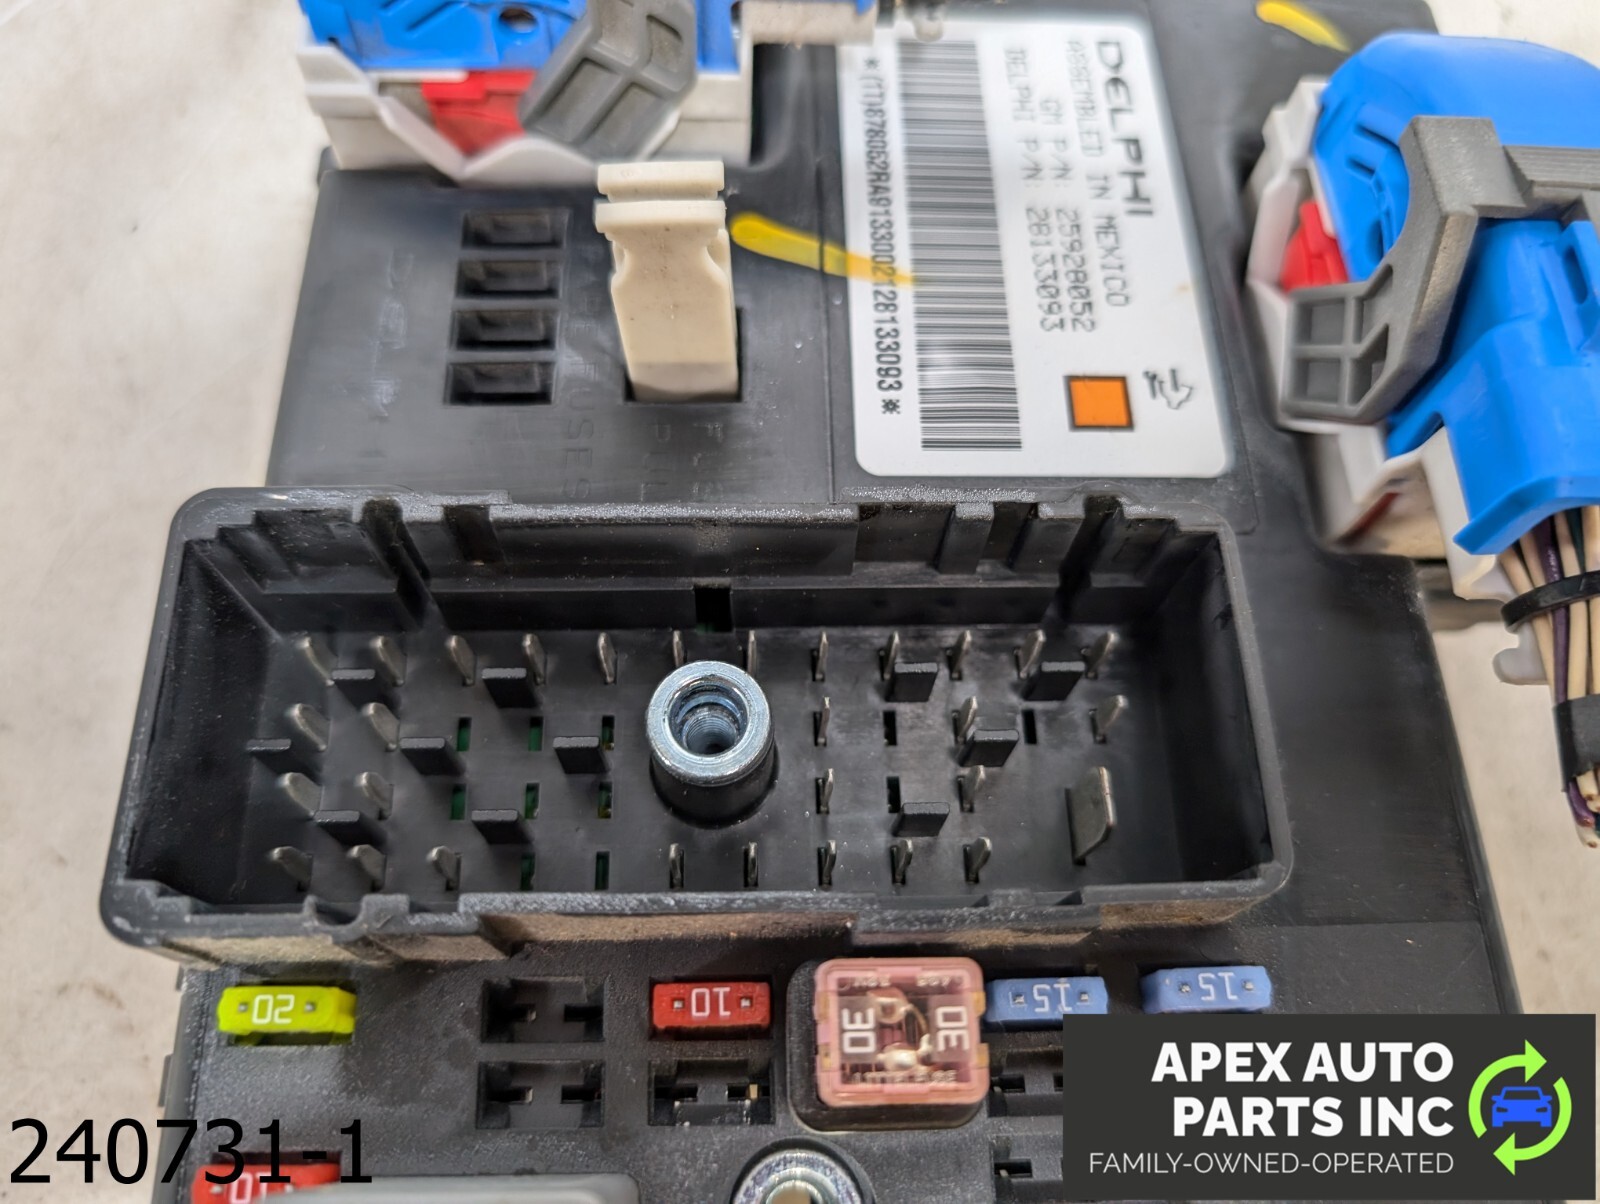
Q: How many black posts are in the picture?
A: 11